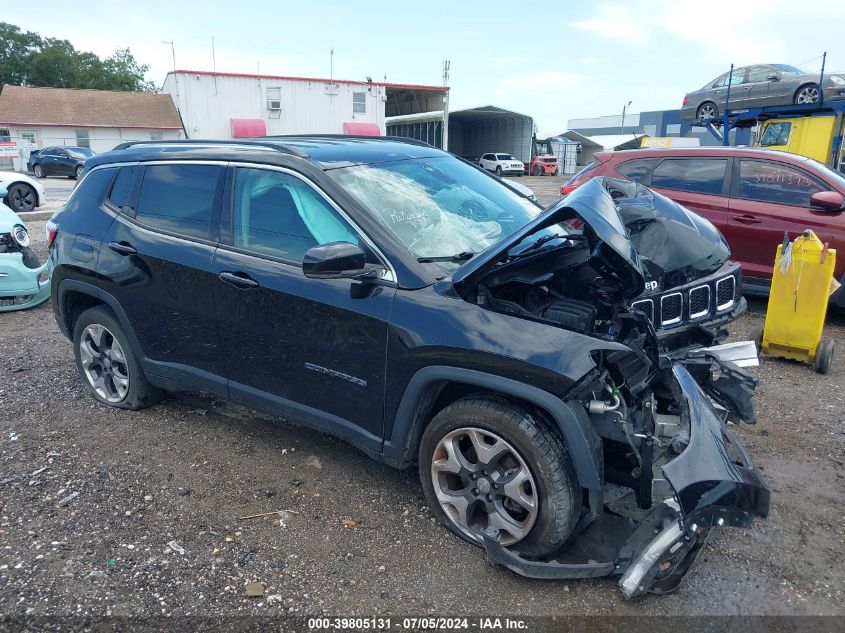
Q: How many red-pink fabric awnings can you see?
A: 2